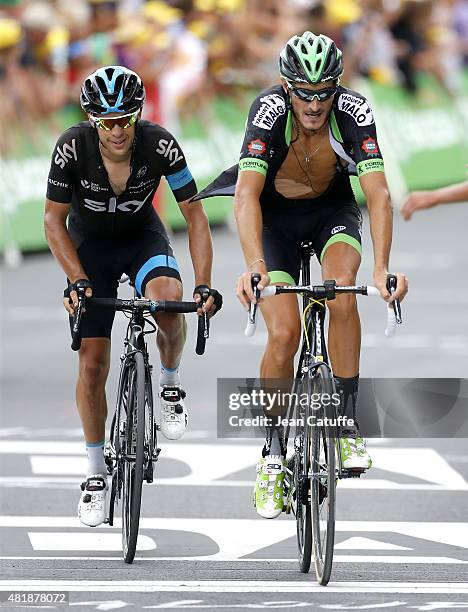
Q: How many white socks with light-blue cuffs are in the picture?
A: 2